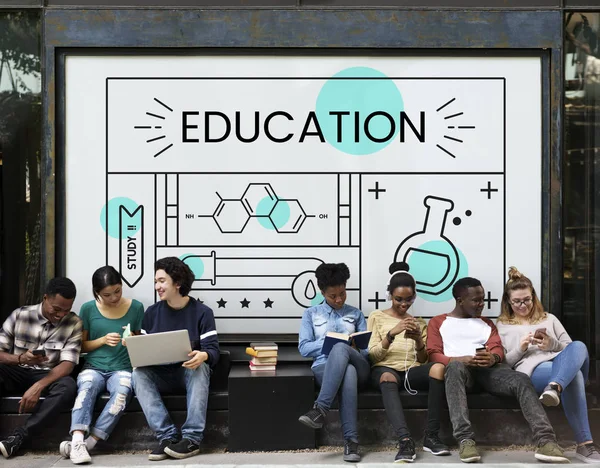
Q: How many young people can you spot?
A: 7